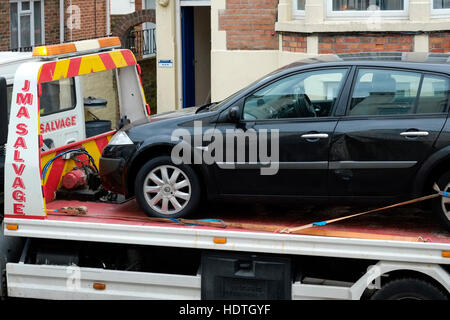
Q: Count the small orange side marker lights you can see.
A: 4